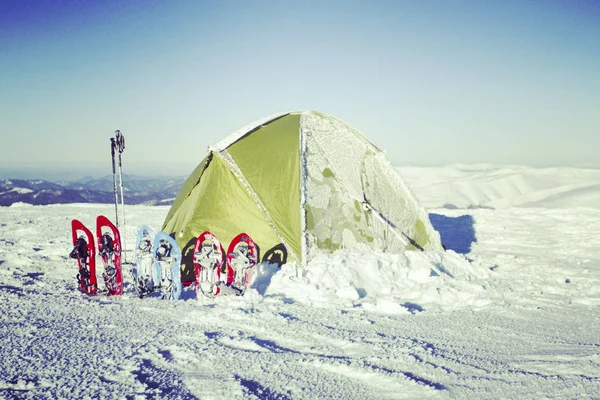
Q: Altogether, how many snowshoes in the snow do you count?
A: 6